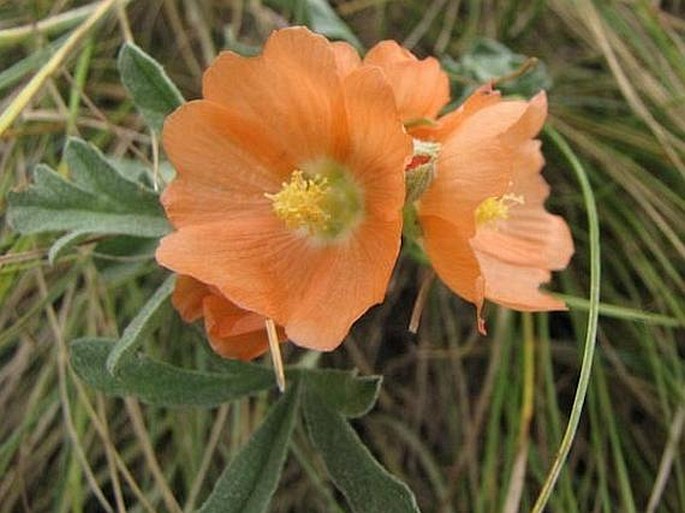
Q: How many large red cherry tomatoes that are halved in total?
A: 0